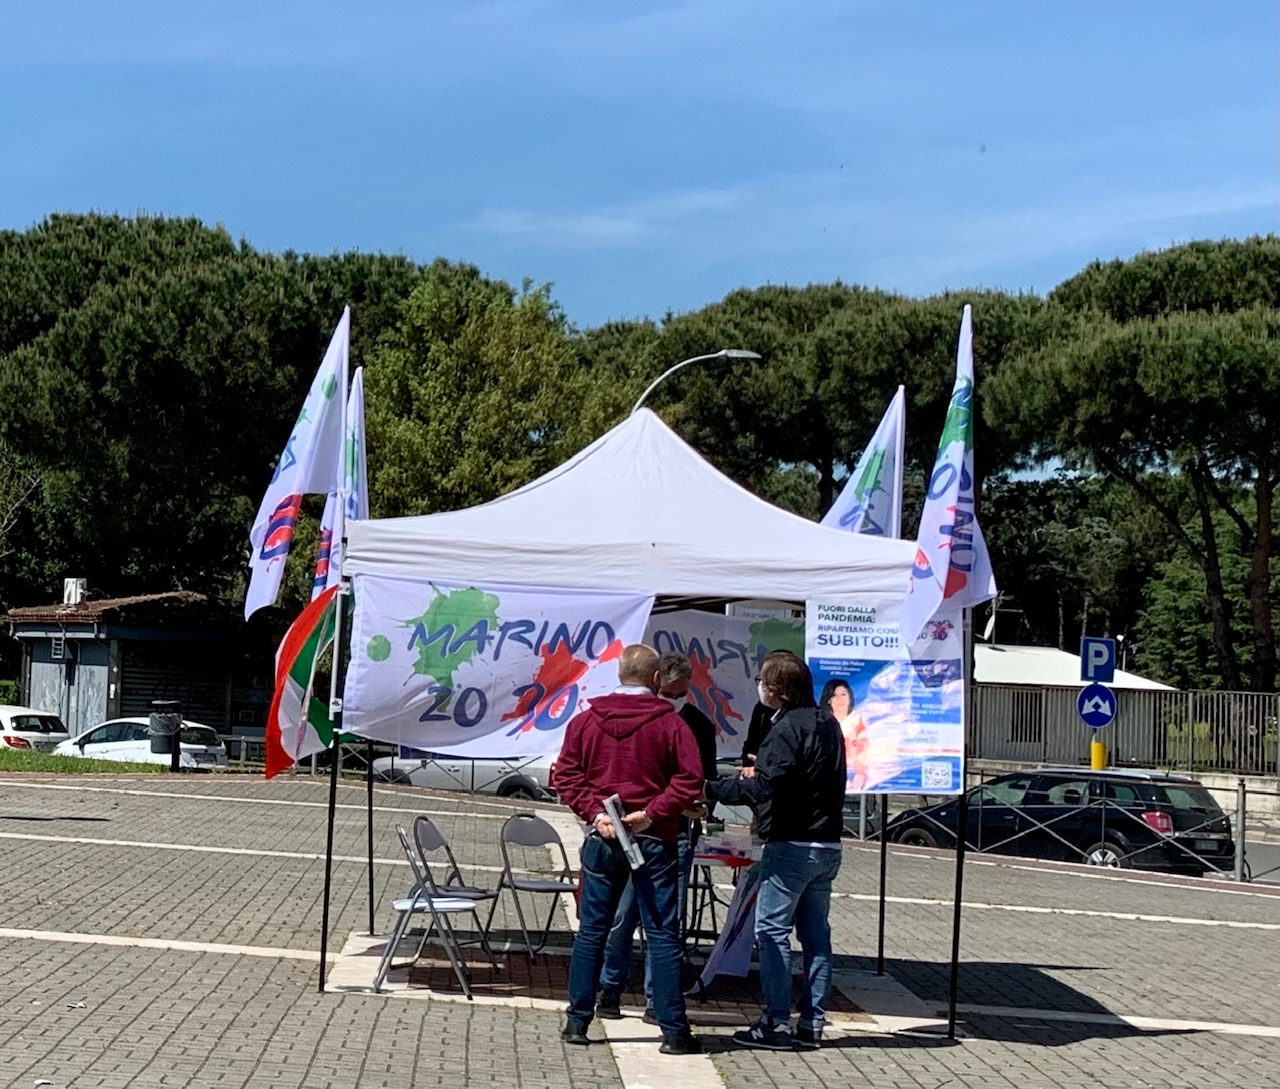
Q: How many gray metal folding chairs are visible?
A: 3